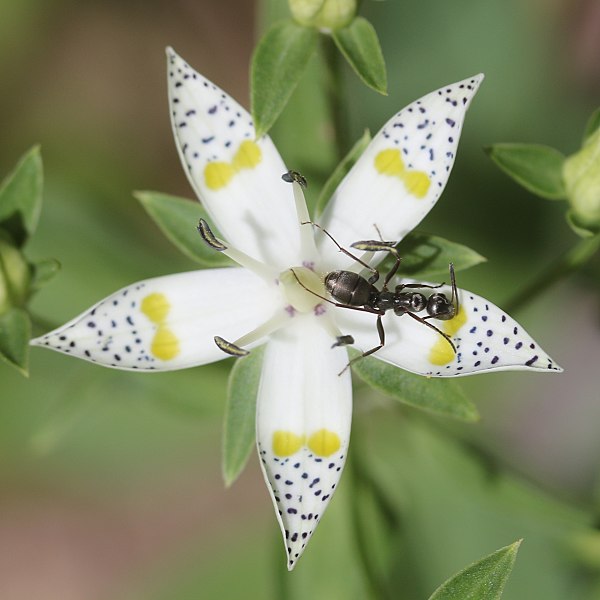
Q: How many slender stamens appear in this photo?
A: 5